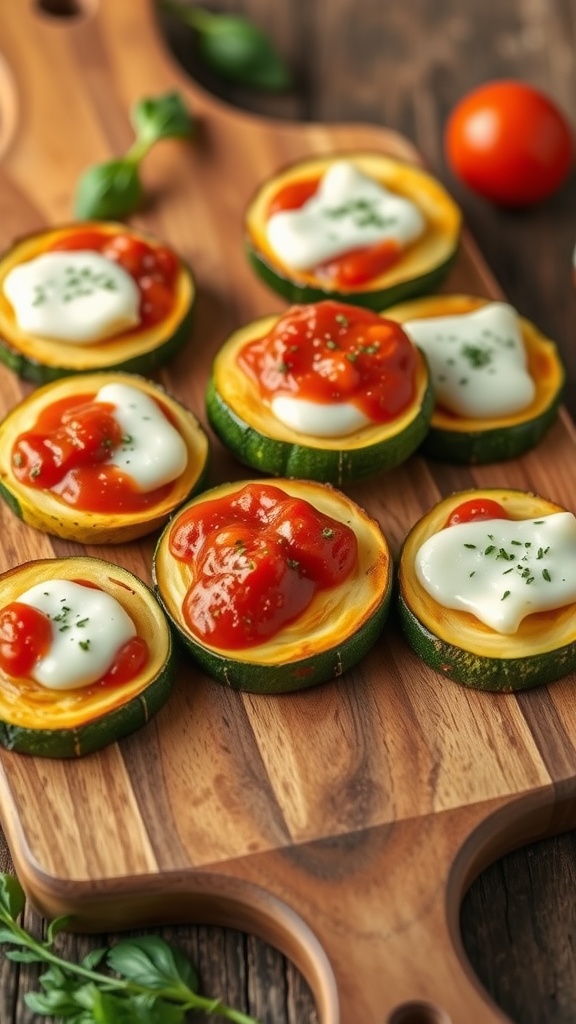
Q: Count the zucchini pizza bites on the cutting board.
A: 8